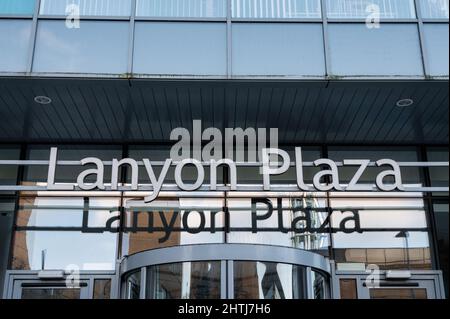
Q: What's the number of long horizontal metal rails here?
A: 2